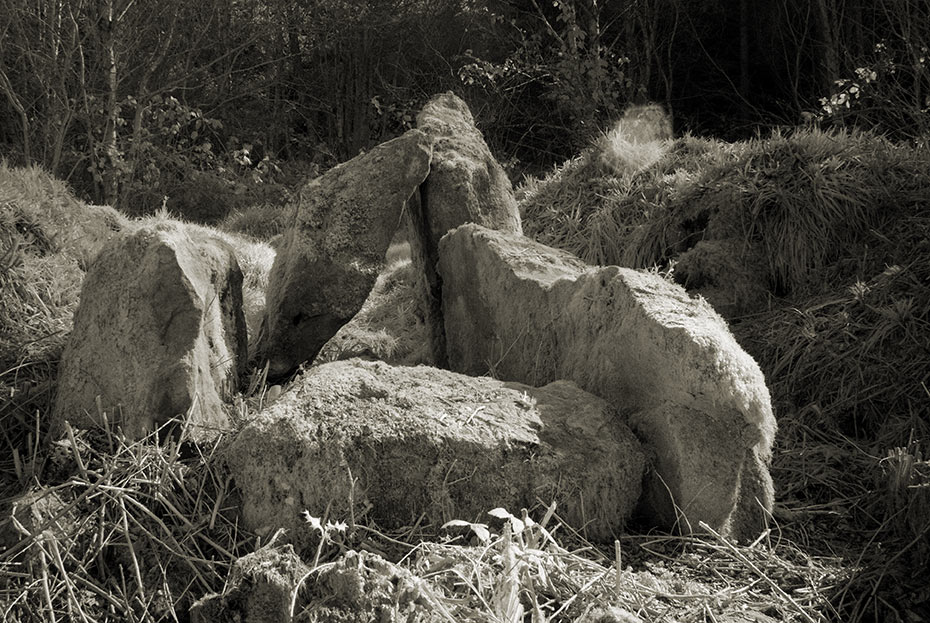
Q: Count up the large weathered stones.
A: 5